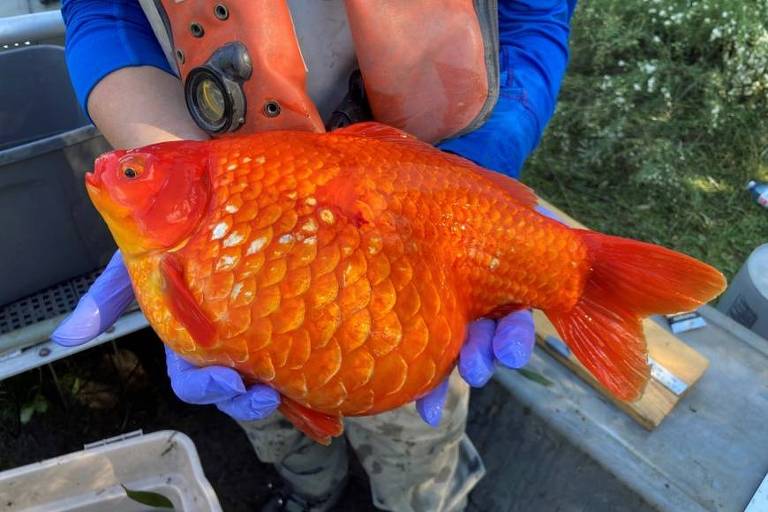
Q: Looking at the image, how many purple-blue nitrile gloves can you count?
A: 2